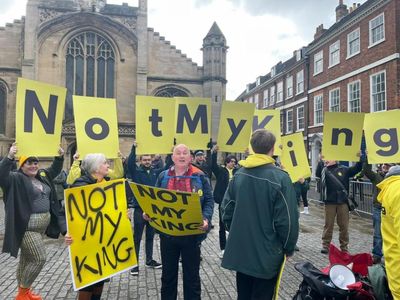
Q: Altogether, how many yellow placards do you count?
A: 11